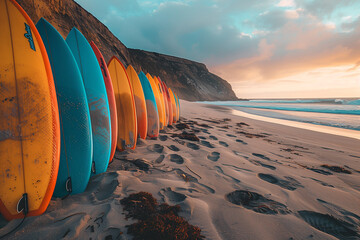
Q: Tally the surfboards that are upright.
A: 15